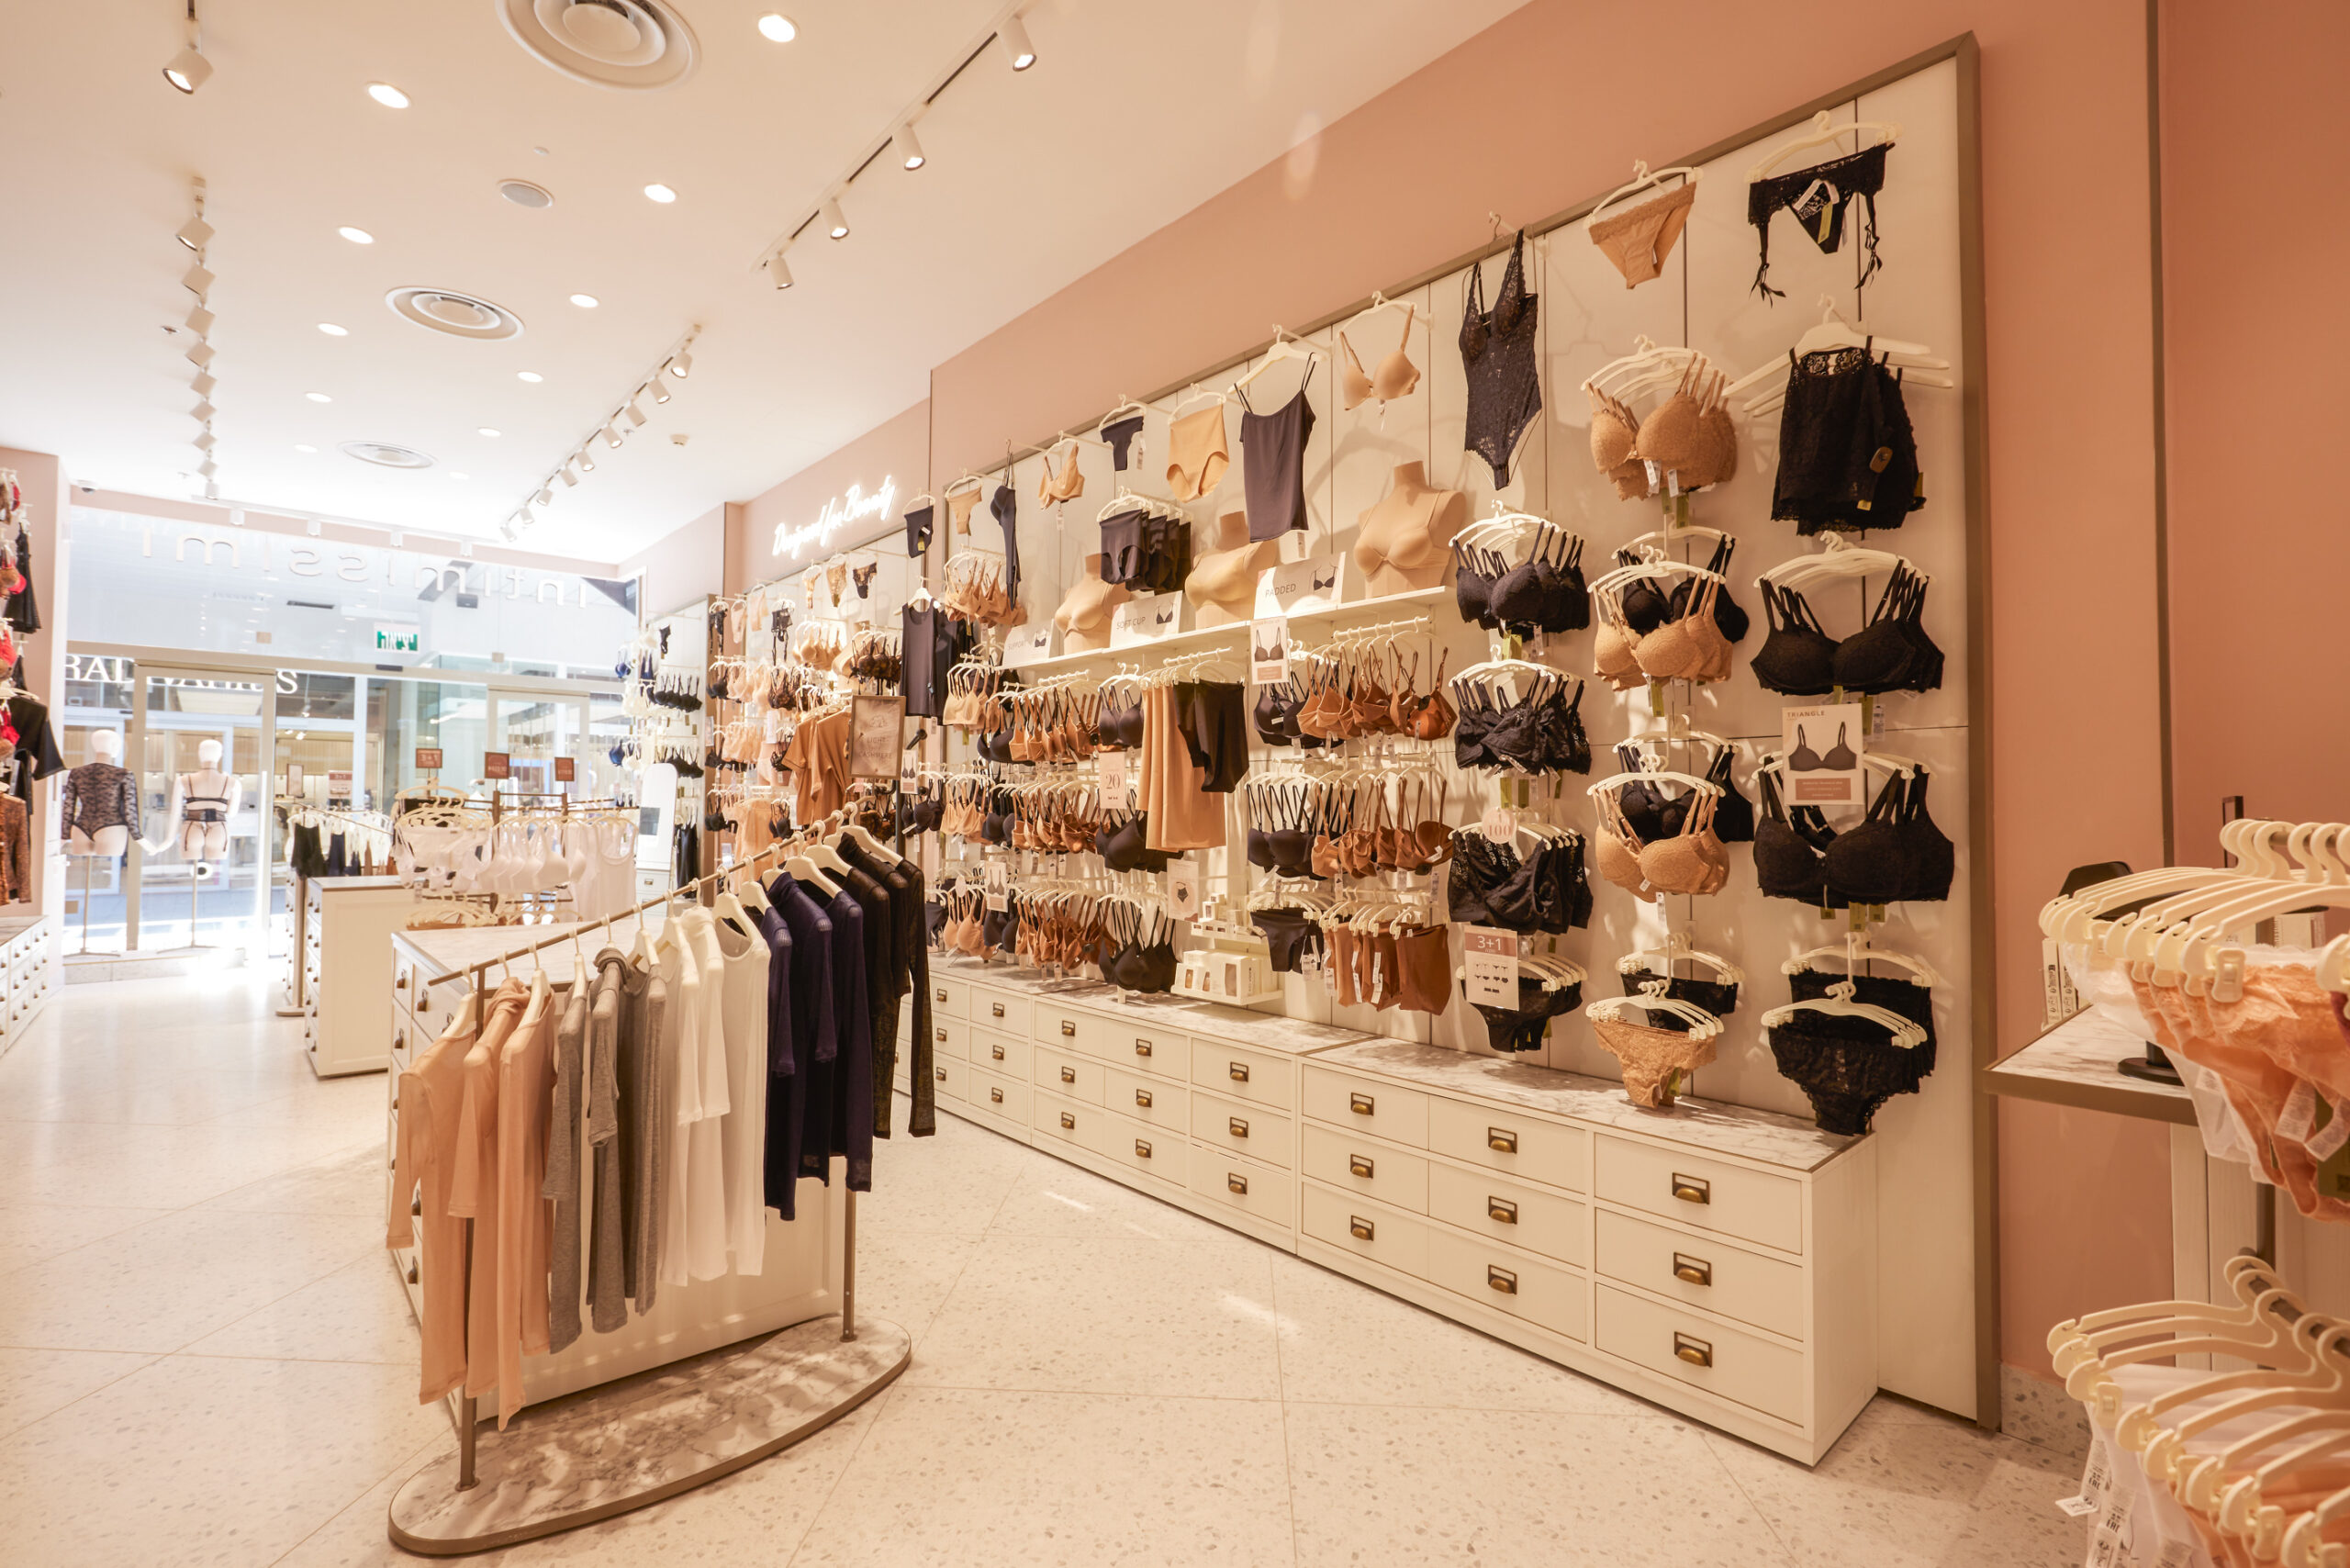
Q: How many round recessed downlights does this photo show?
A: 11